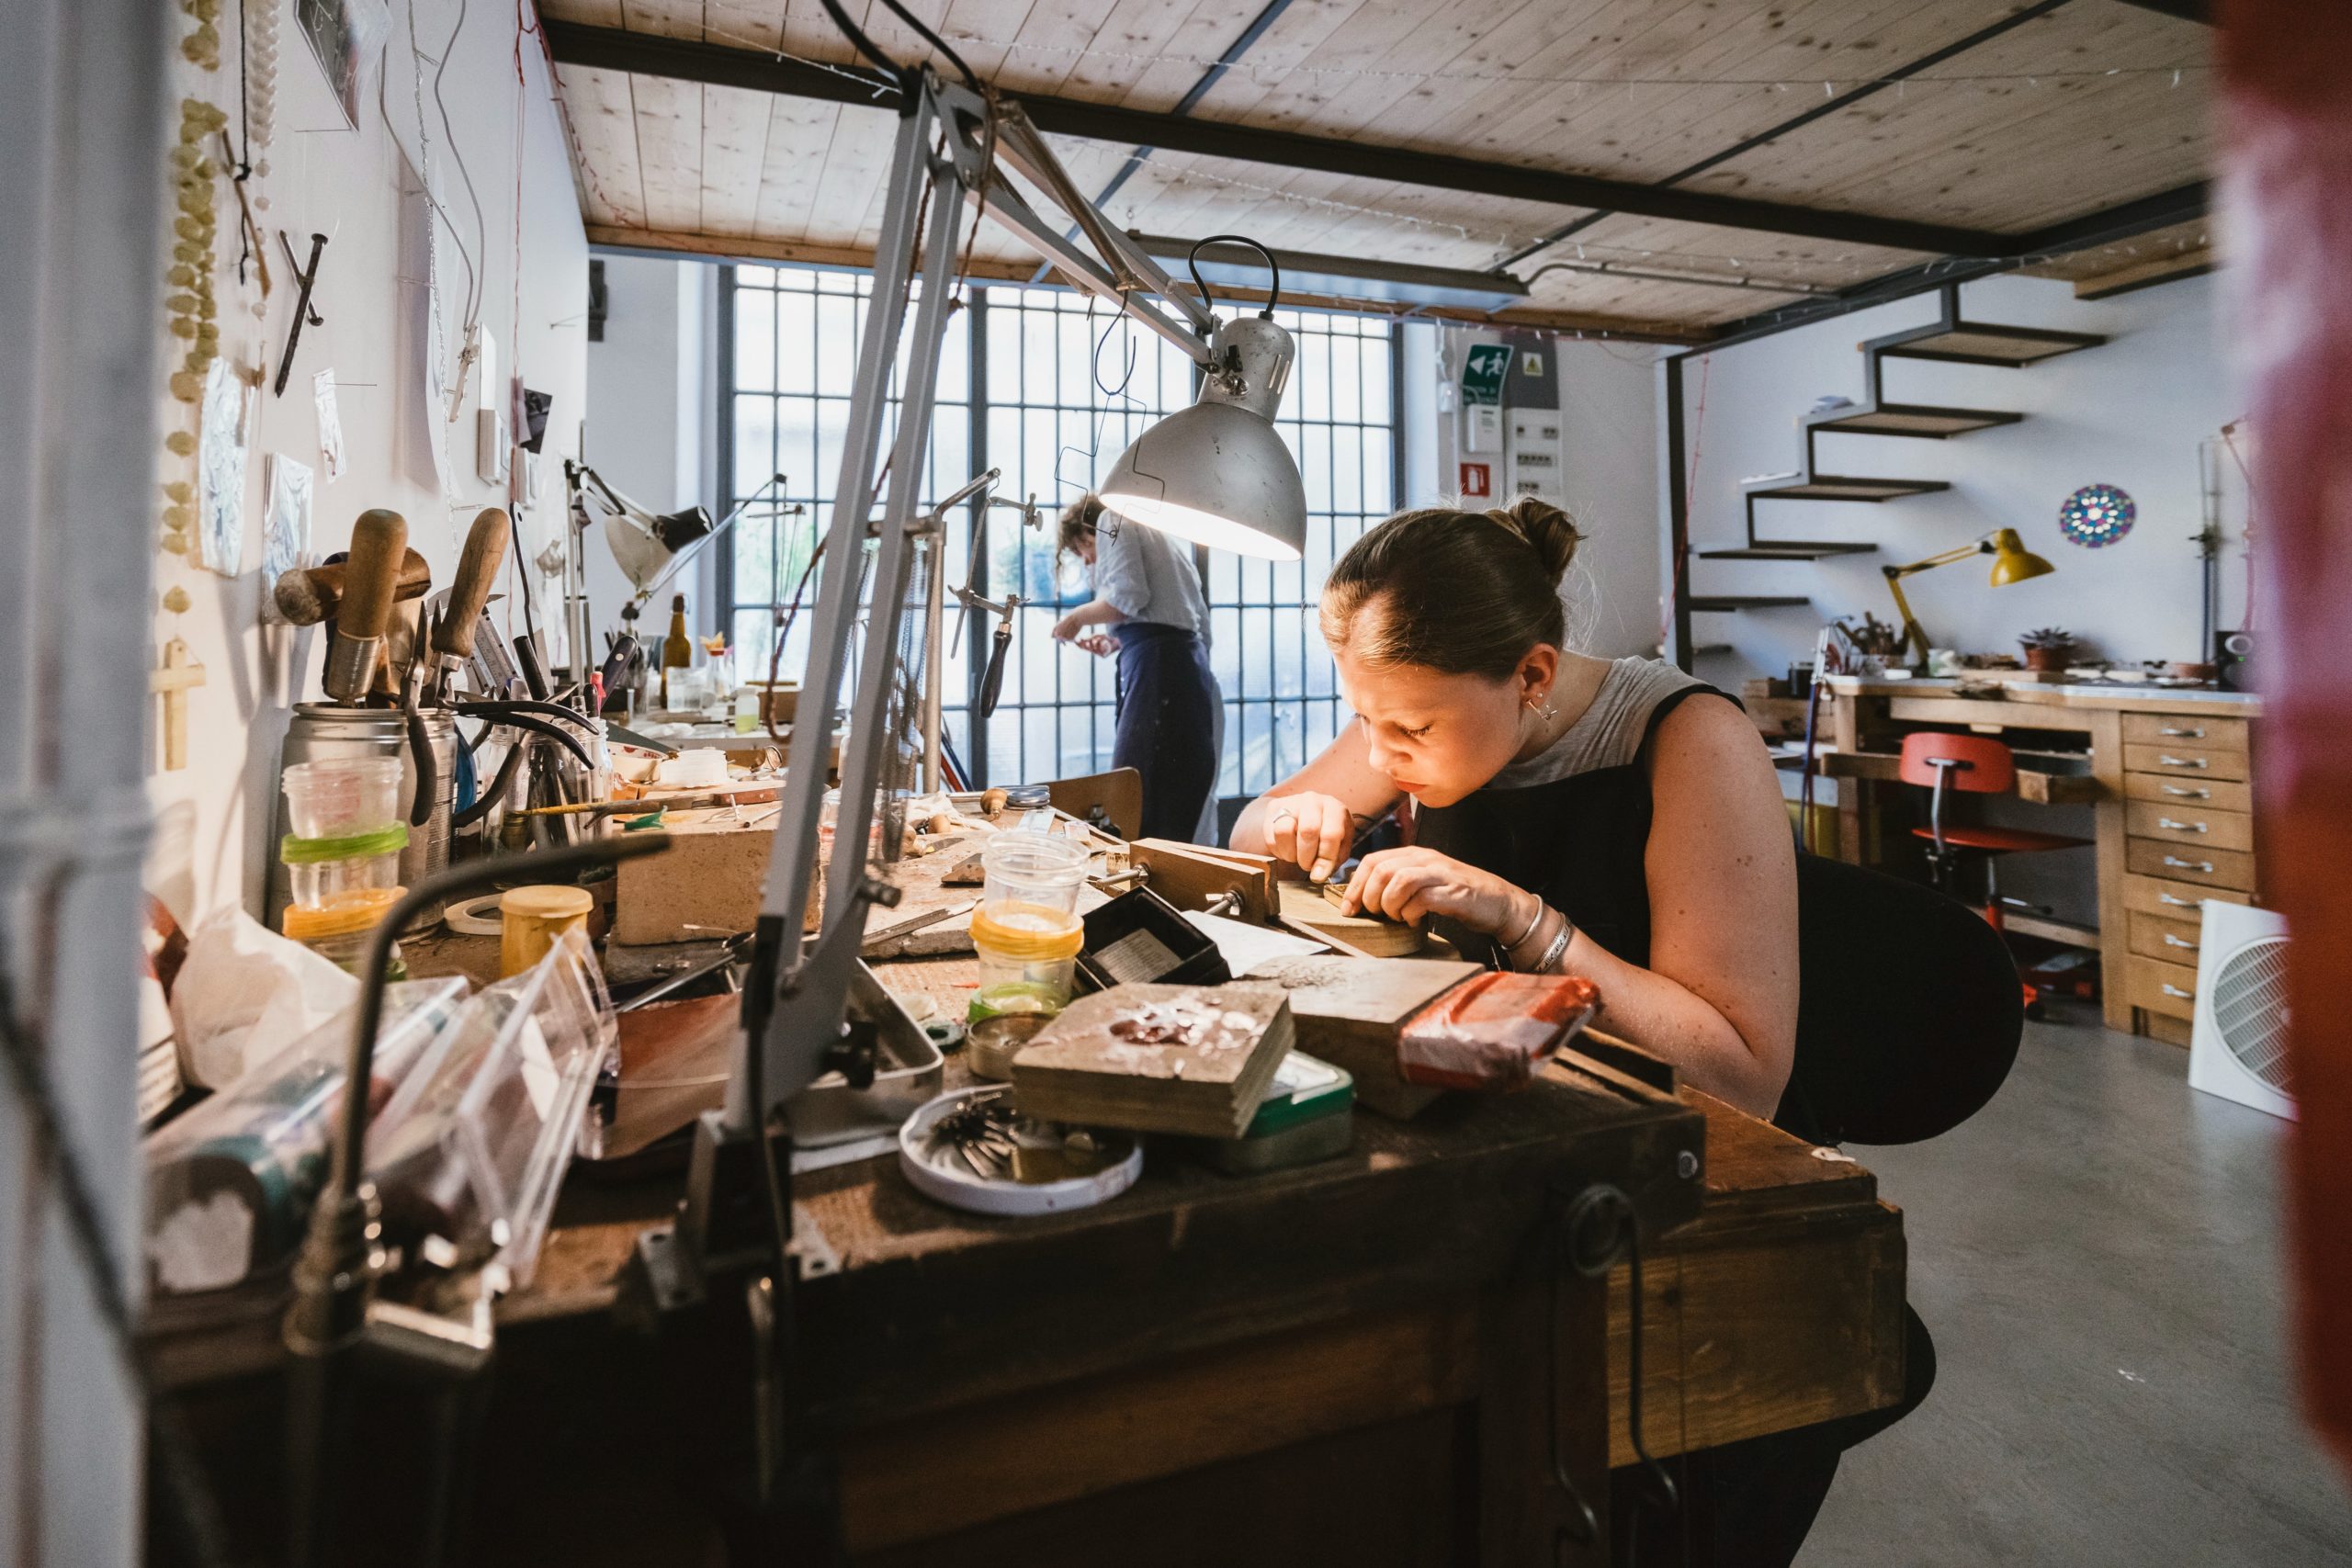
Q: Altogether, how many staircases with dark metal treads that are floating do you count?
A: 1